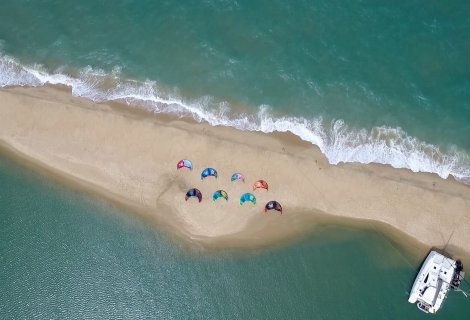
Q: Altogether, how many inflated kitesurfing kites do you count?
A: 8